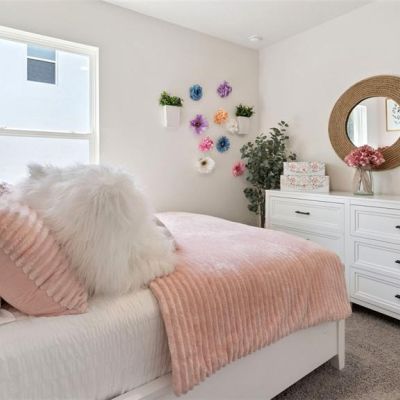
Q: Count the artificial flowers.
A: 9